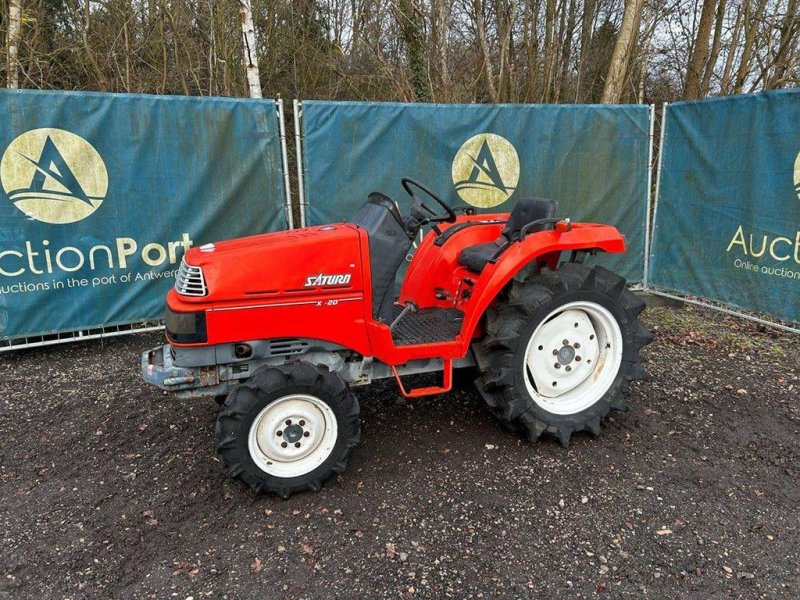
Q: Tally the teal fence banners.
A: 3